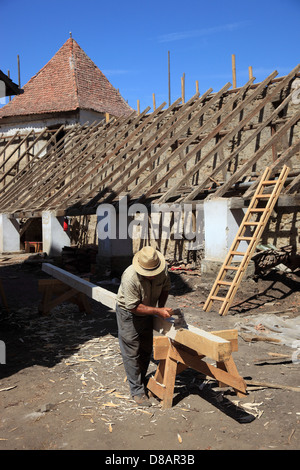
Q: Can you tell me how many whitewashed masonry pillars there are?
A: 4